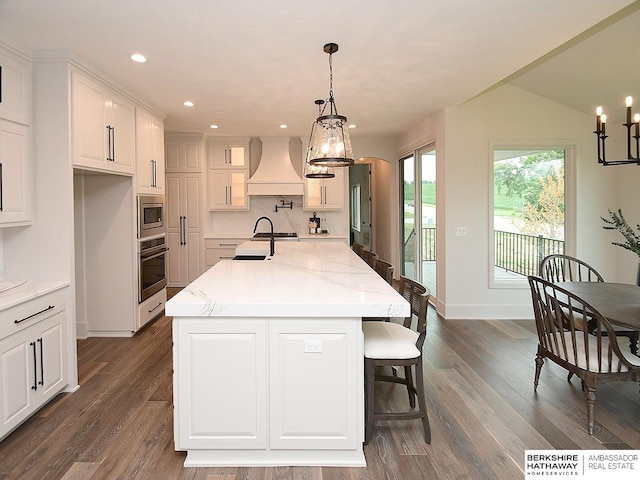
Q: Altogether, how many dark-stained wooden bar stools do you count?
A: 4